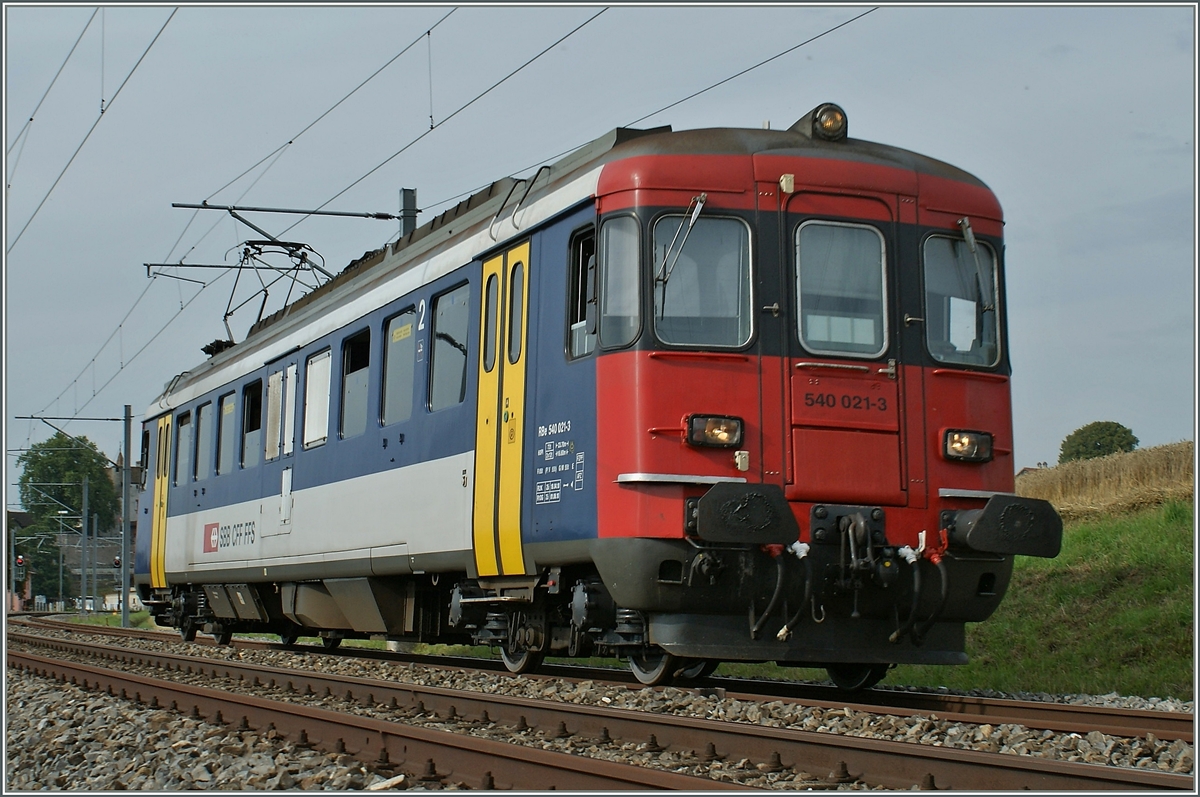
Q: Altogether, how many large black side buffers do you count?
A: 2